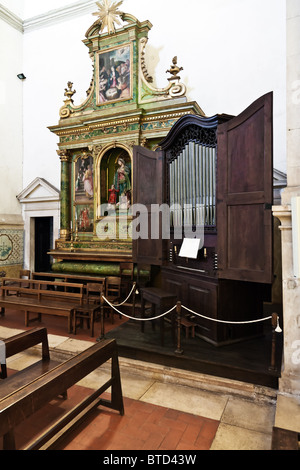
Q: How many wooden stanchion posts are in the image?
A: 4